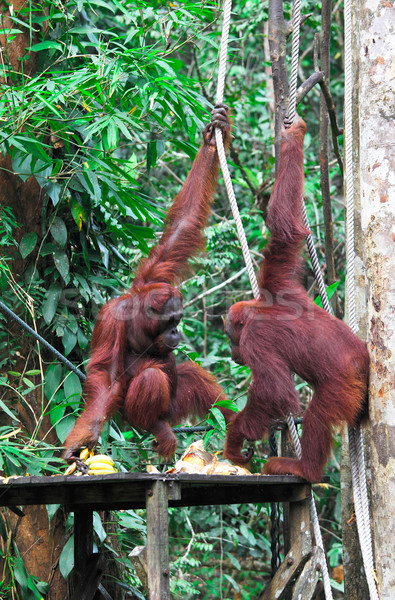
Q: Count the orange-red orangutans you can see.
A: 2